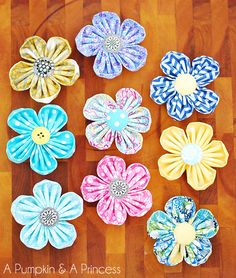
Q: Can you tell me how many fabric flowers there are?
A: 9